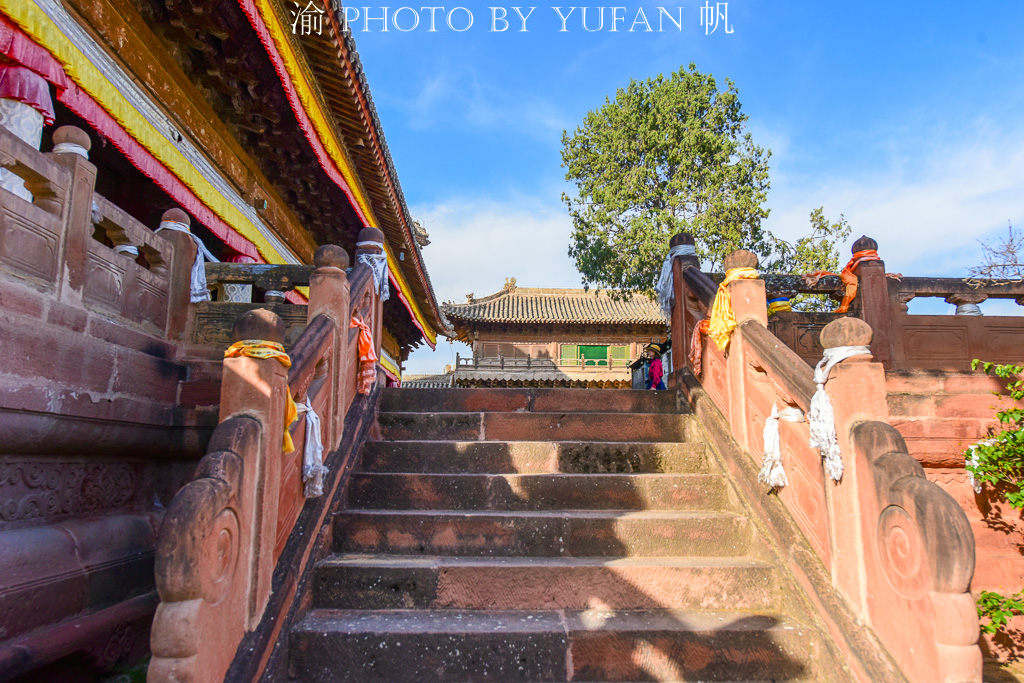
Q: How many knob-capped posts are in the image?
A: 9